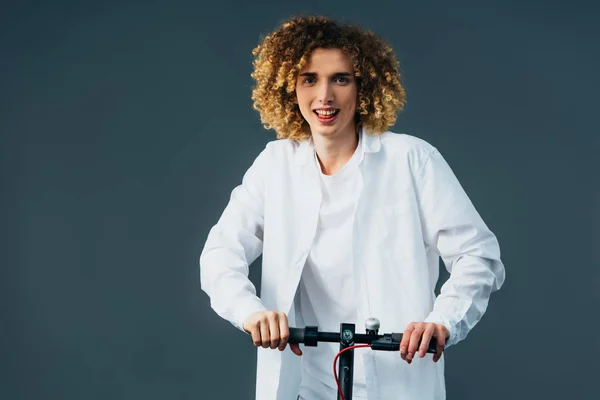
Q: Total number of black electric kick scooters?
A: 1